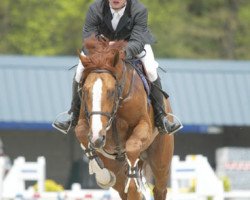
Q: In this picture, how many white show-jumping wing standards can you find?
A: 2